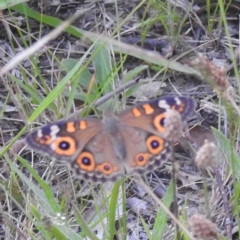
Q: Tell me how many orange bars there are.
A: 4